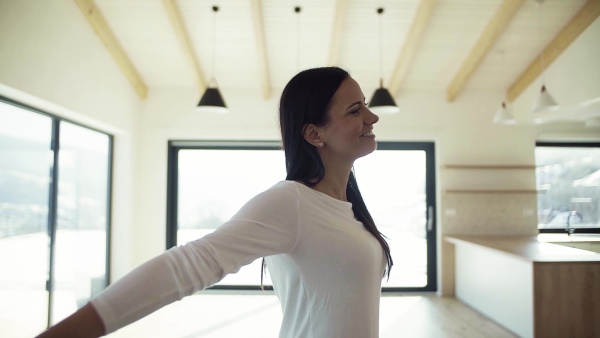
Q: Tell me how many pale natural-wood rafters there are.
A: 7